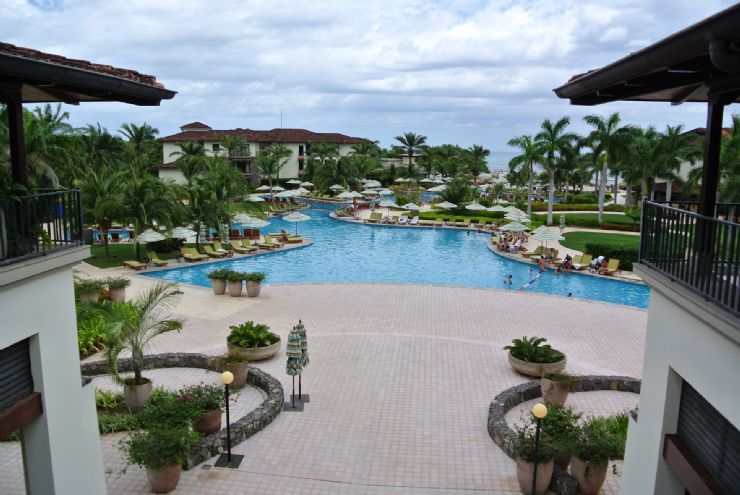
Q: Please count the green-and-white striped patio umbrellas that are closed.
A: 2